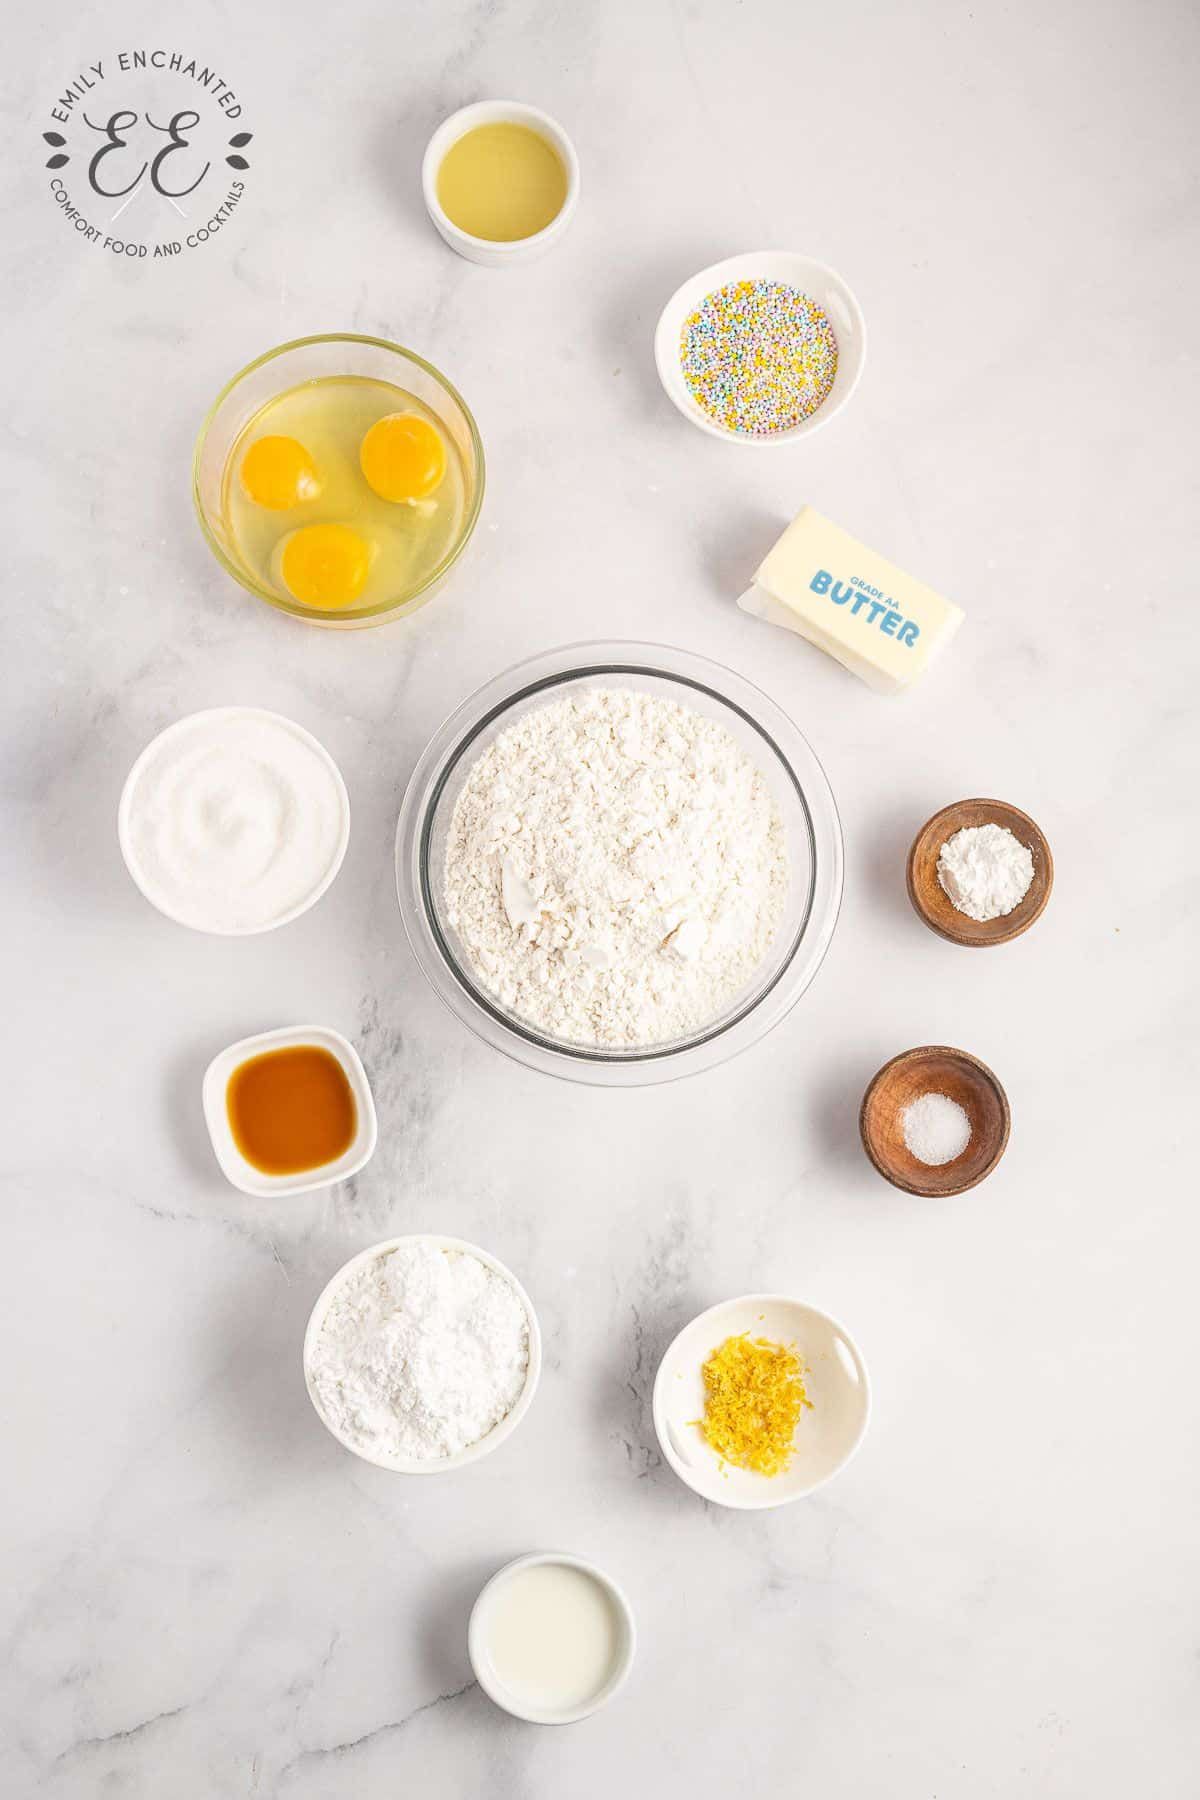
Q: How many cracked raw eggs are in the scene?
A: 3